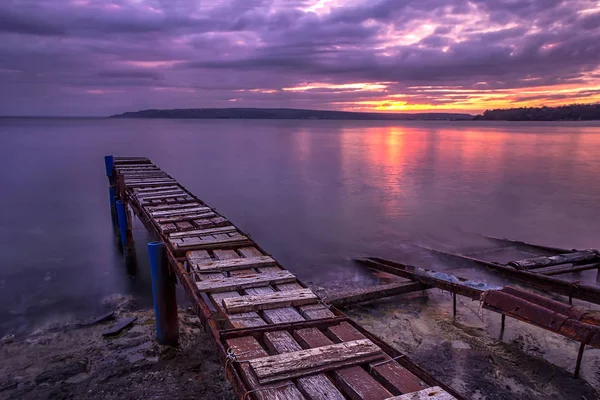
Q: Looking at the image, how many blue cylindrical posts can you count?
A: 4